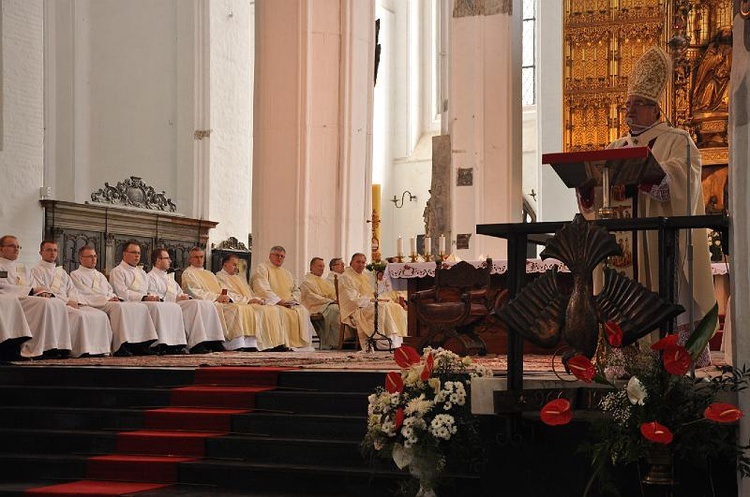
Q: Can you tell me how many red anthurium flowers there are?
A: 11